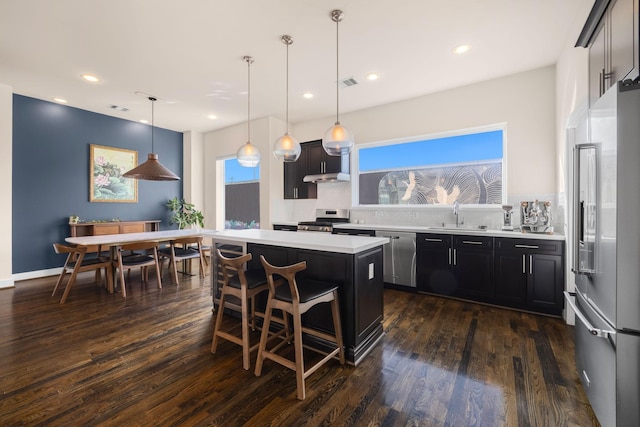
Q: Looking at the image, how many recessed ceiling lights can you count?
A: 7